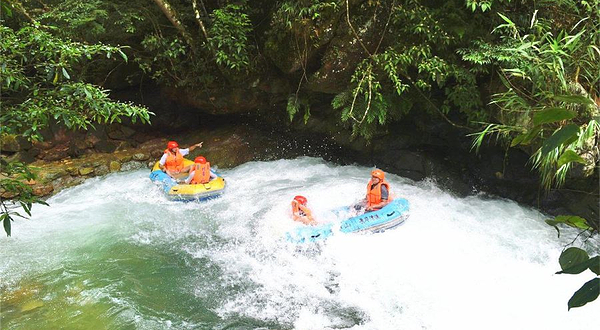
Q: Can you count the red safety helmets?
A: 3